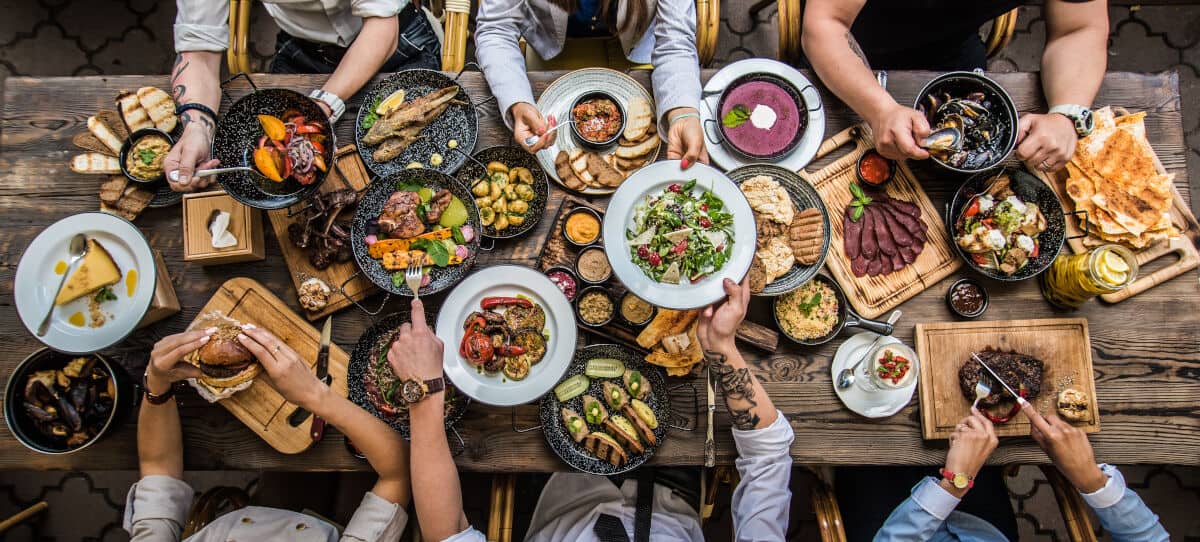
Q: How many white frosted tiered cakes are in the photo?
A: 0